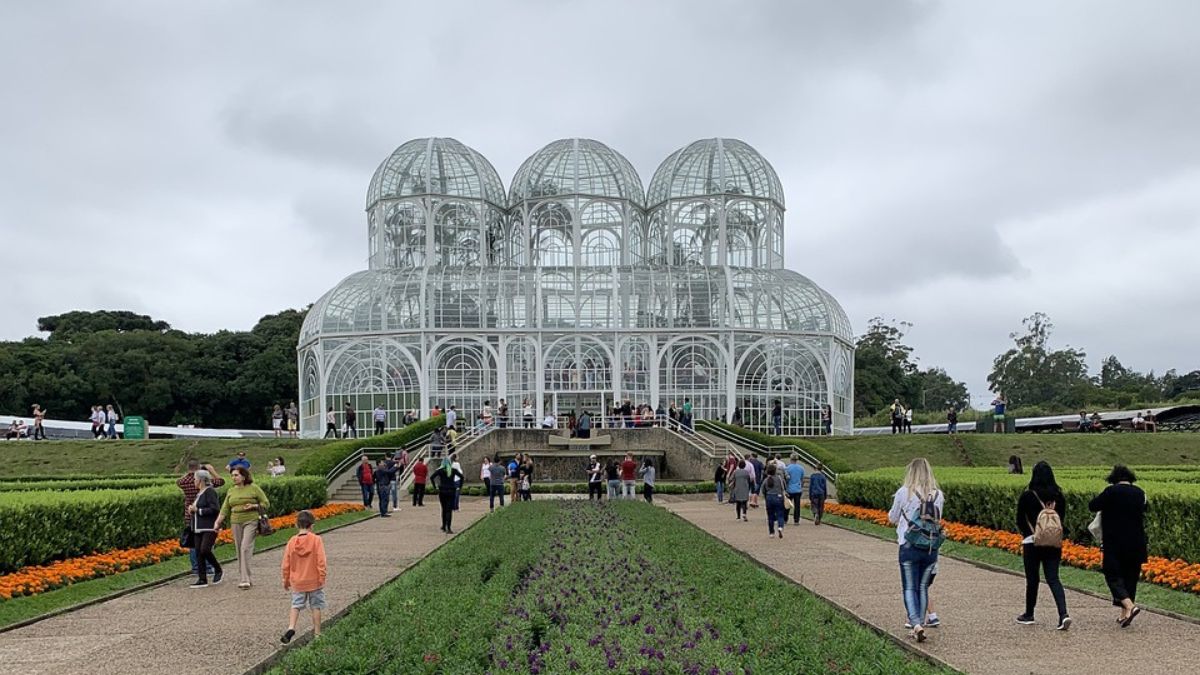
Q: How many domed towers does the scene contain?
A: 3